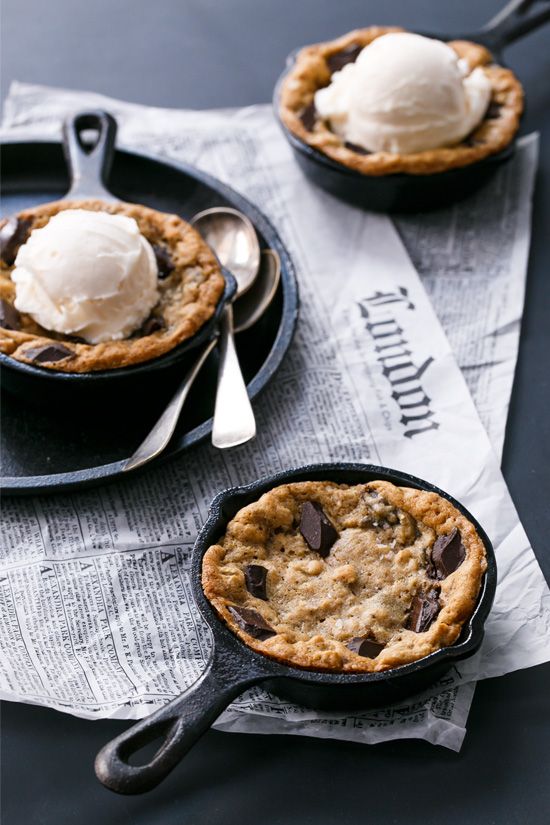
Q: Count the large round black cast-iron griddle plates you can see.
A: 1